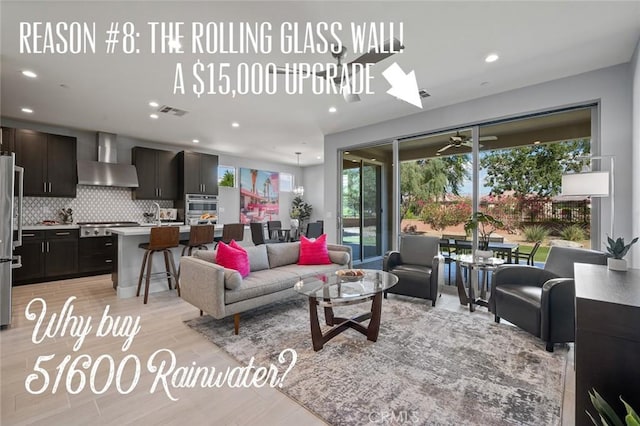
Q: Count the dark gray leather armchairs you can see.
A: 2